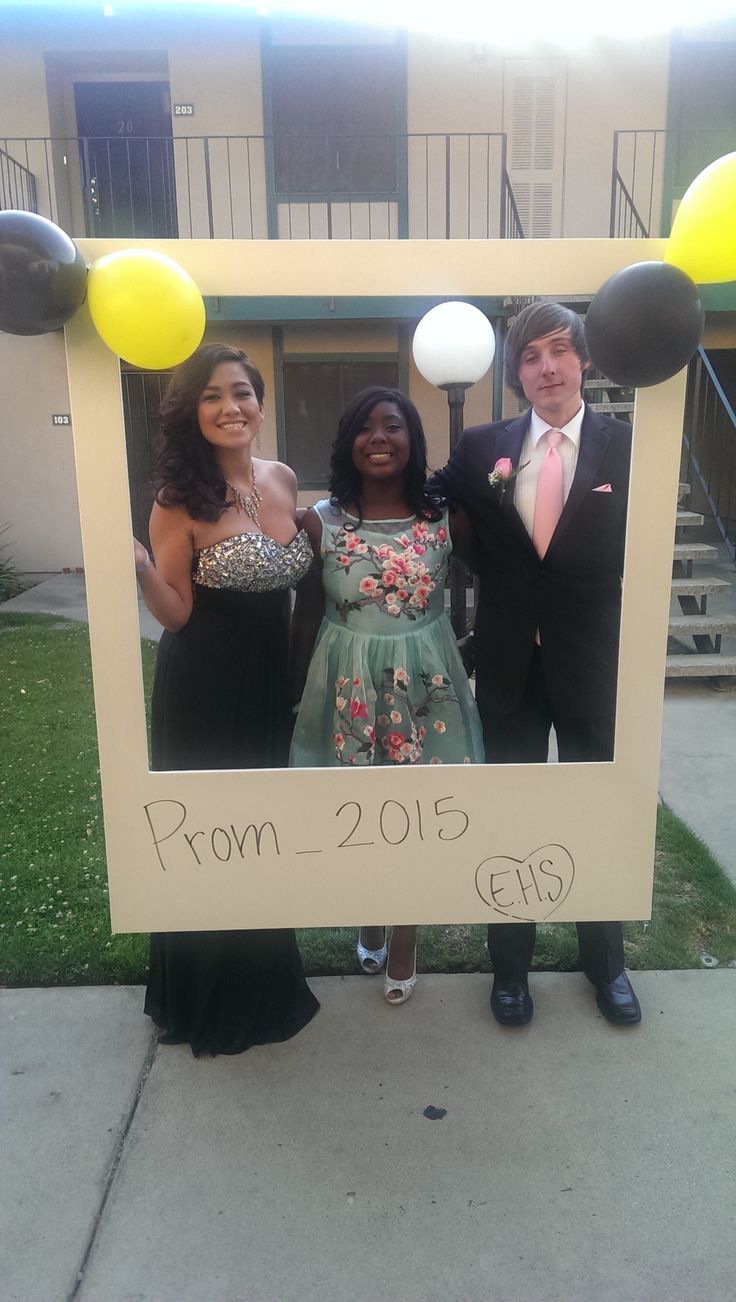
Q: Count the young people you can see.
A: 3